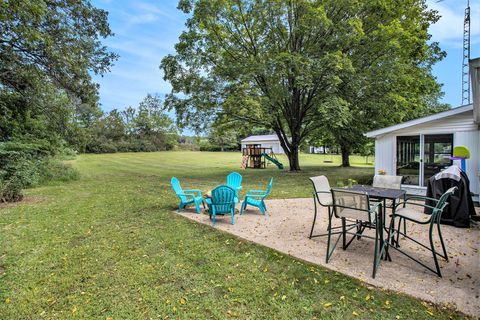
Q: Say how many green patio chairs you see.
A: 4